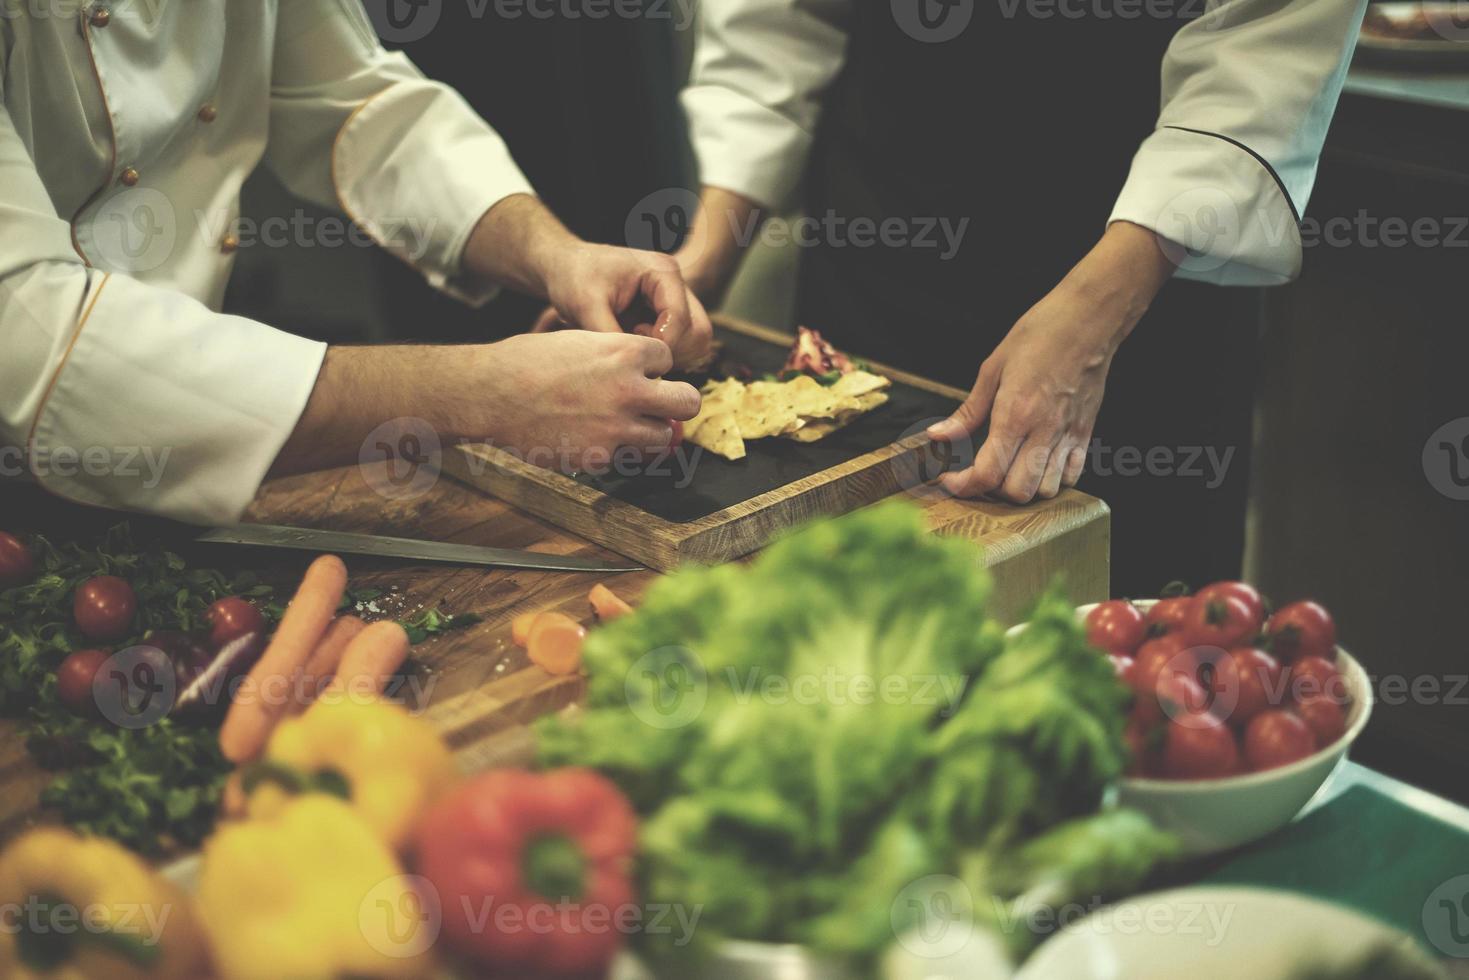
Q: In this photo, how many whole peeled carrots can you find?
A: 3